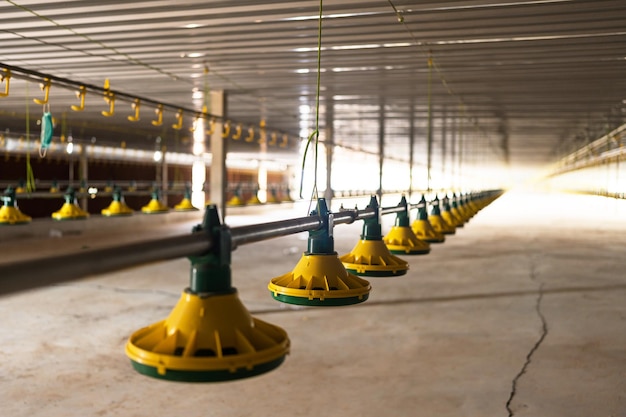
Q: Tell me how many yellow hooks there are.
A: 15